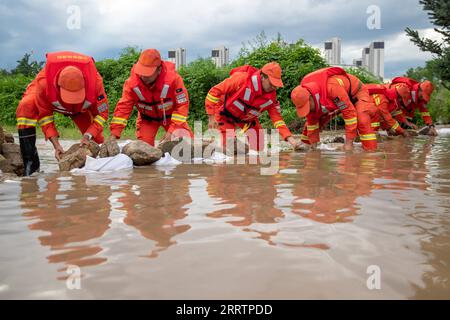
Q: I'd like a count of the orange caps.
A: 6